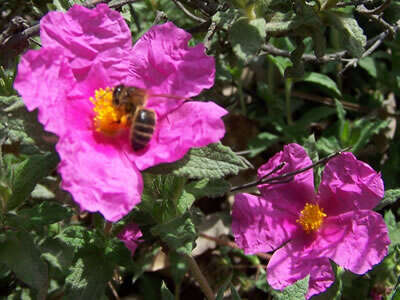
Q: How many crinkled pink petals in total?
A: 10